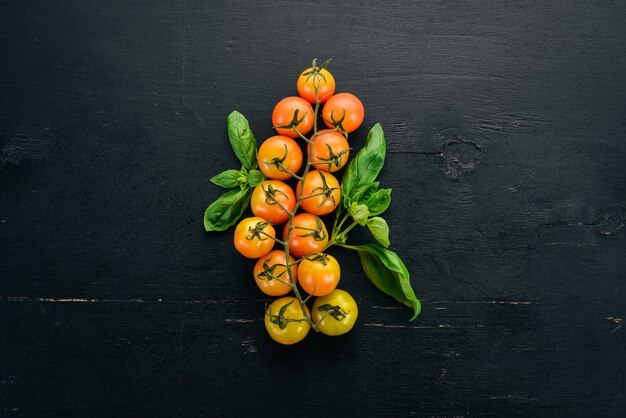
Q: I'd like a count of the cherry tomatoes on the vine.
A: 13